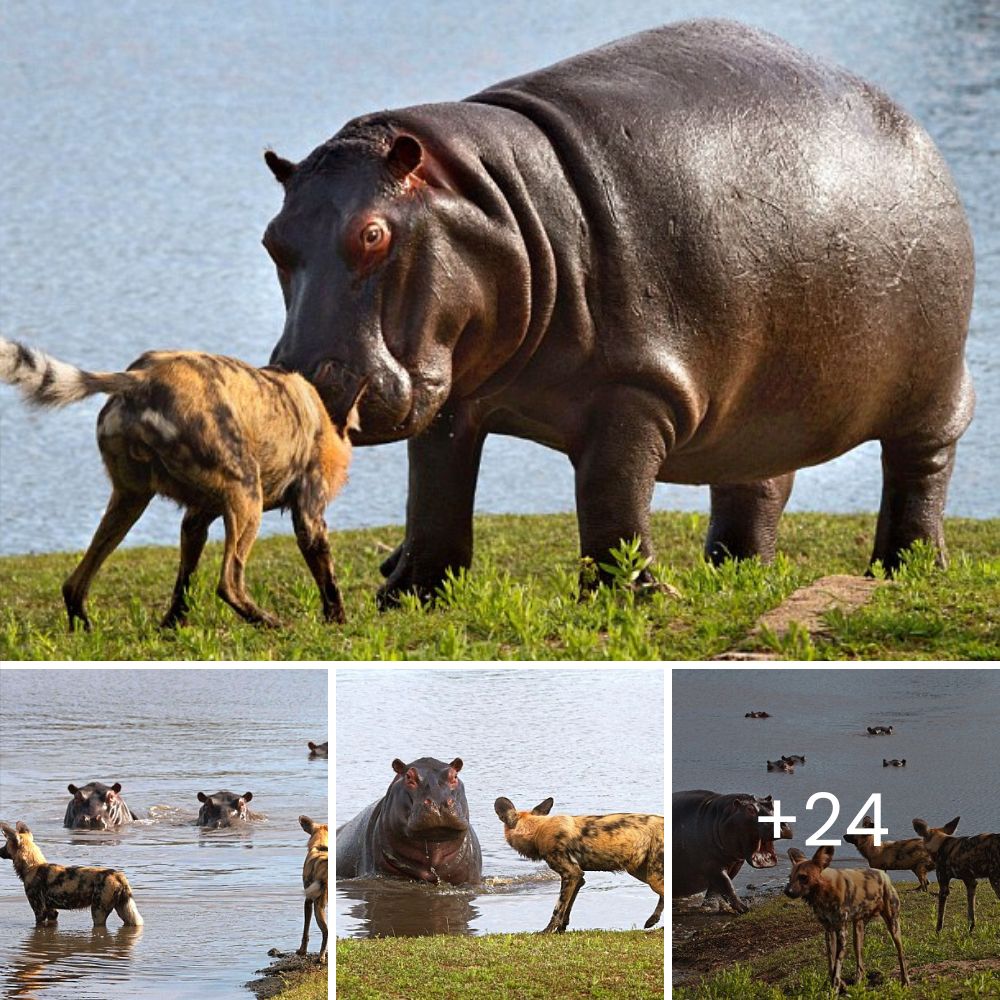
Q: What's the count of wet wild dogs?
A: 1